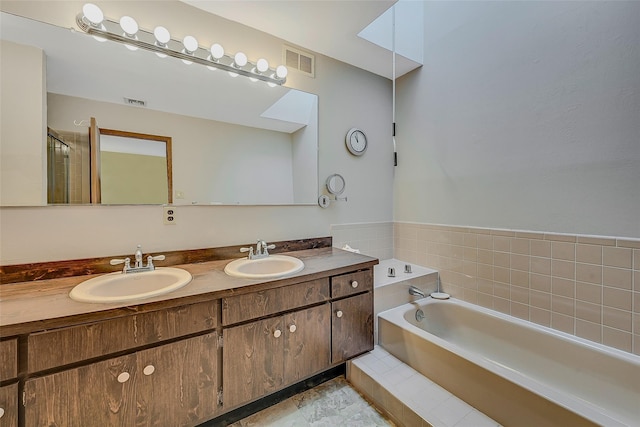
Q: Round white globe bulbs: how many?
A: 8